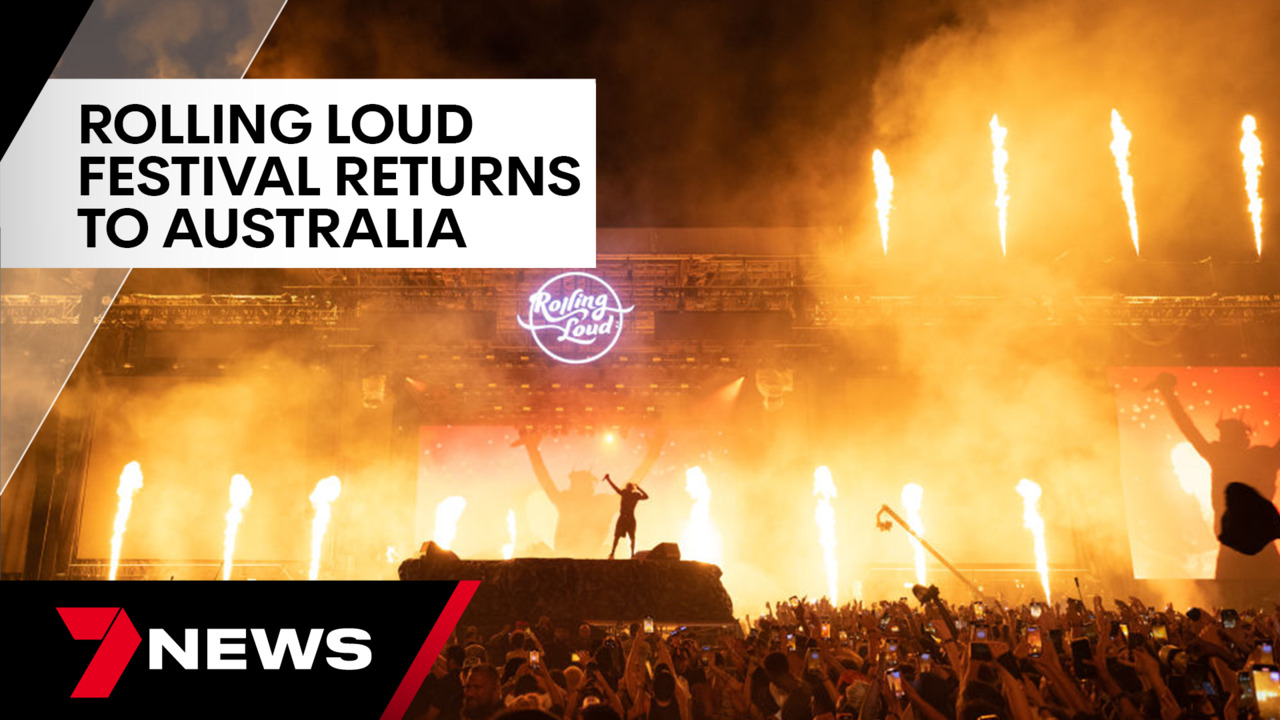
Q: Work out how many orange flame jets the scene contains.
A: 13